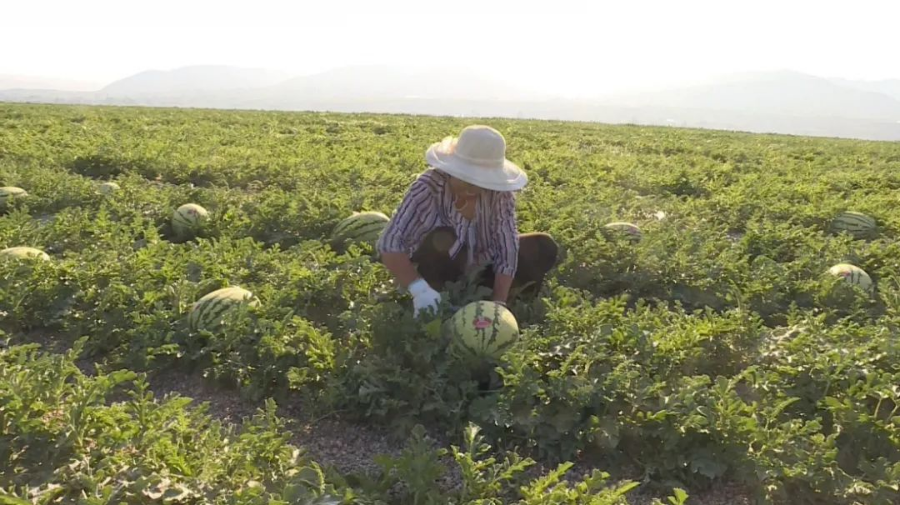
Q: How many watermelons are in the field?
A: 10